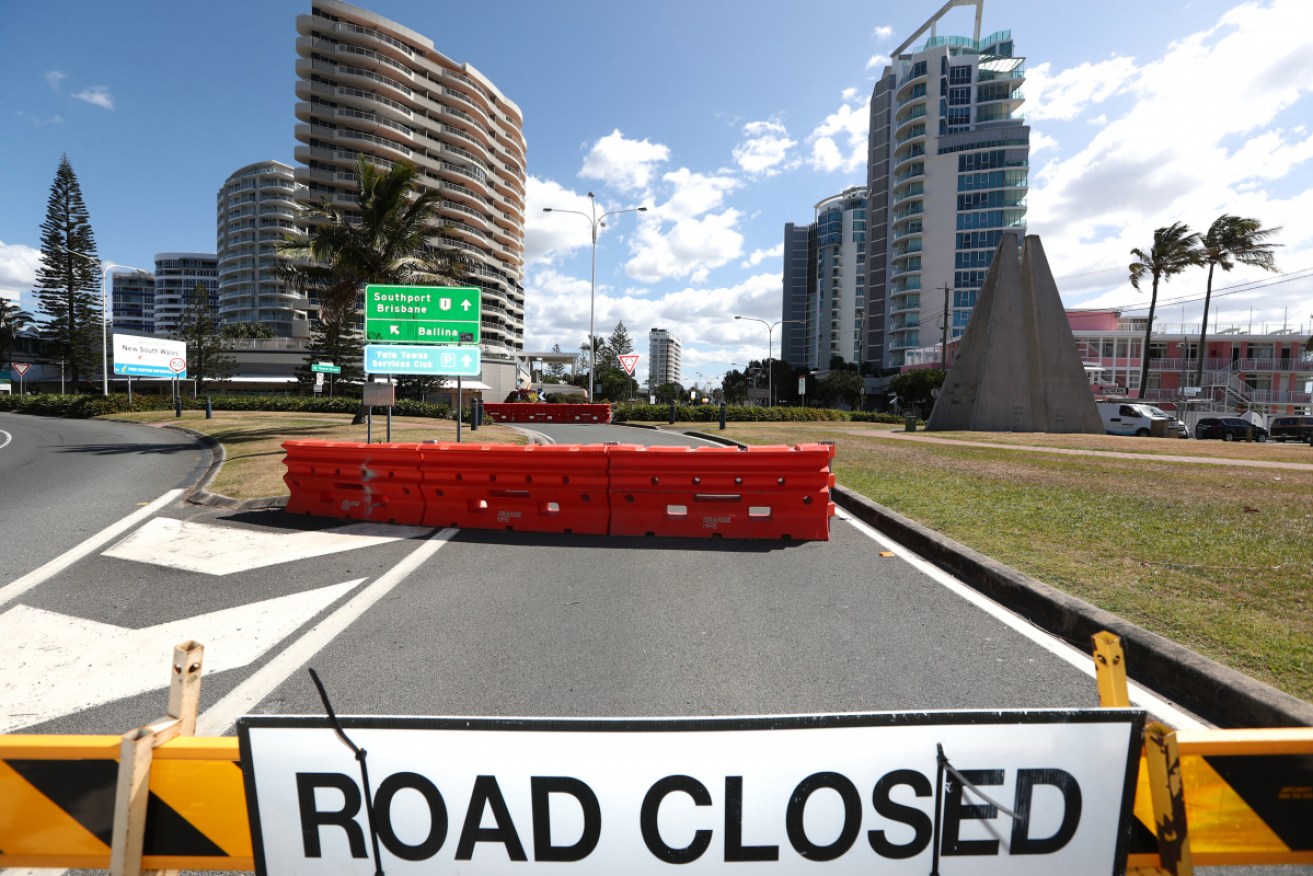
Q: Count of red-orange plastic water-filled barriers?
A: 6